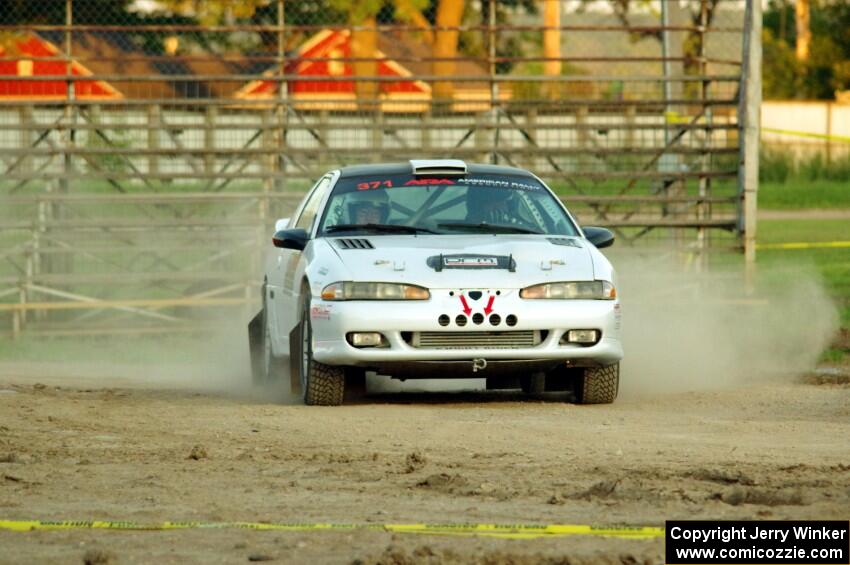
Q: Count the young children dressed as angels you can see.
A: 0